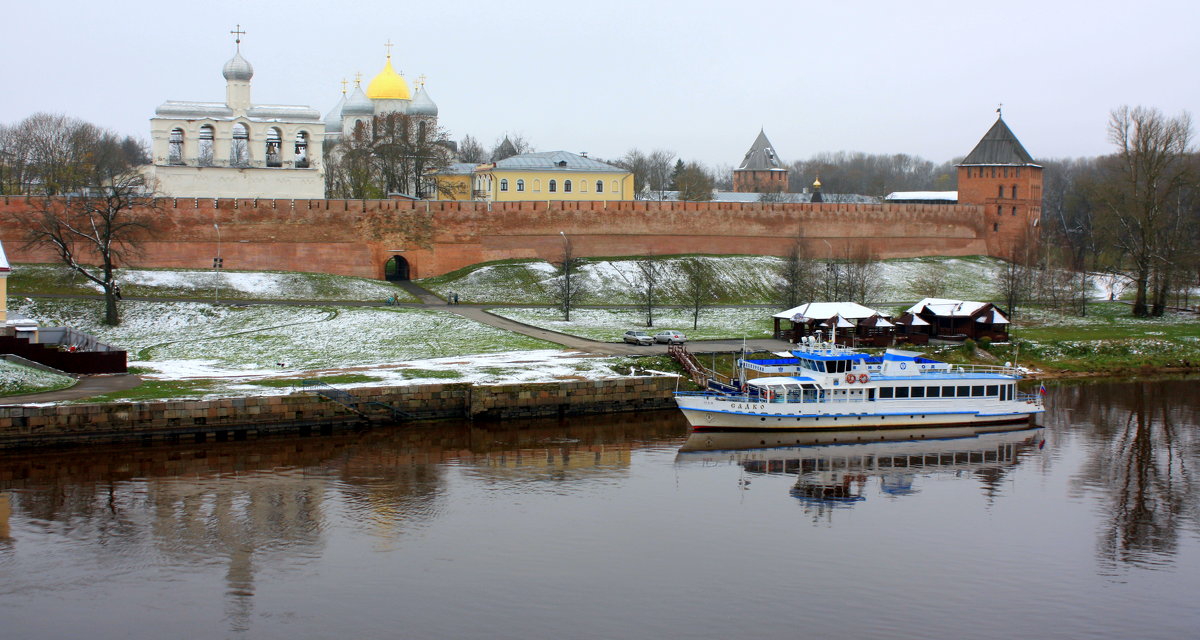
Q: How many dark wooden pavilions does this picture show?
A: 2